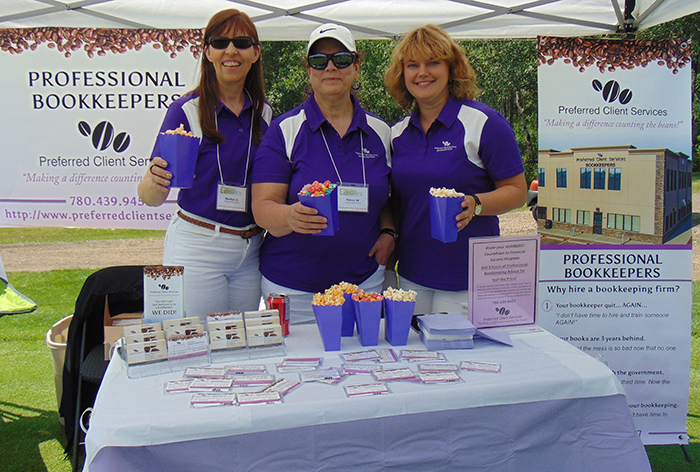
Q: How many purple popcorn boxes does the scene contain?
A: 7